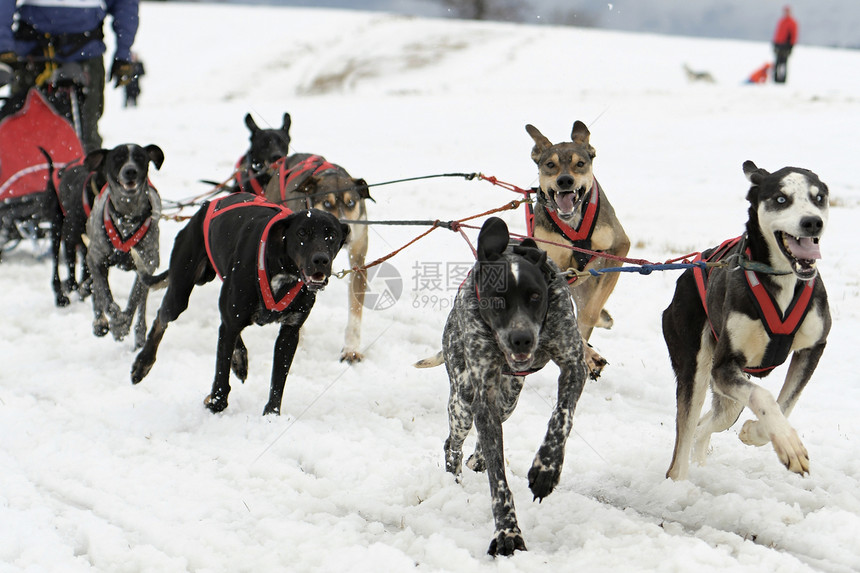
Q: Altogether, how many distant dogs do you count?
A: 1